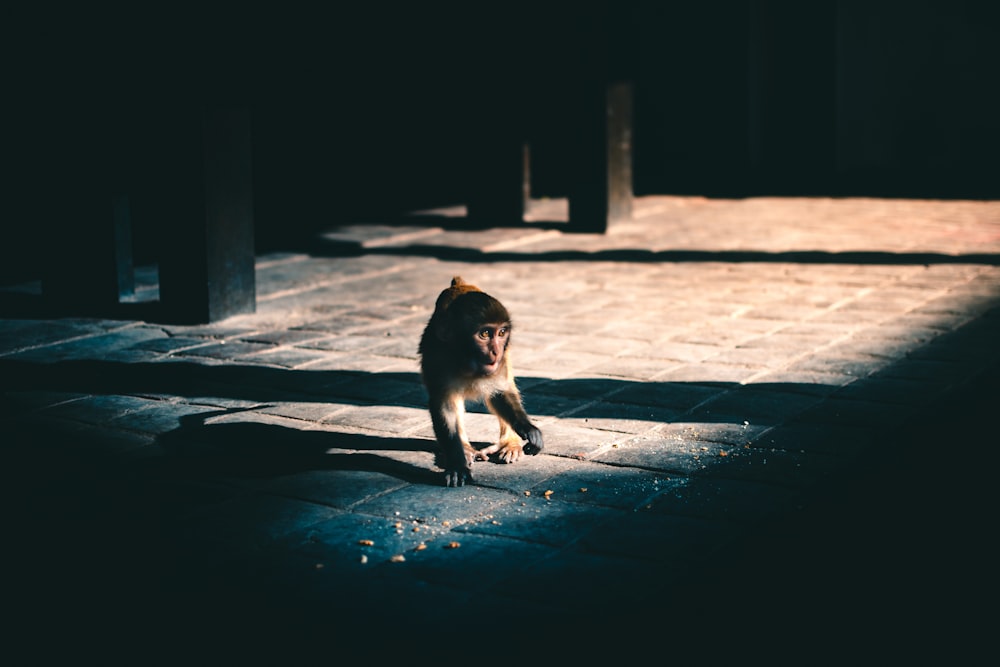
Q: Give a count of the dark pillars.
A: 4